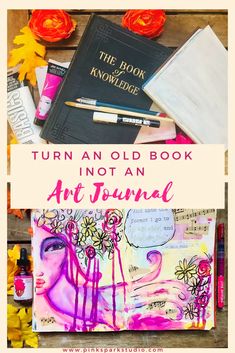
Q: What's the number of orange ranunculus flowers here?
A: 2